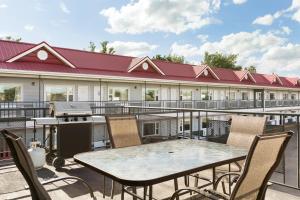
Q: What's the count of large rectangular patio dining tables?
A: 1